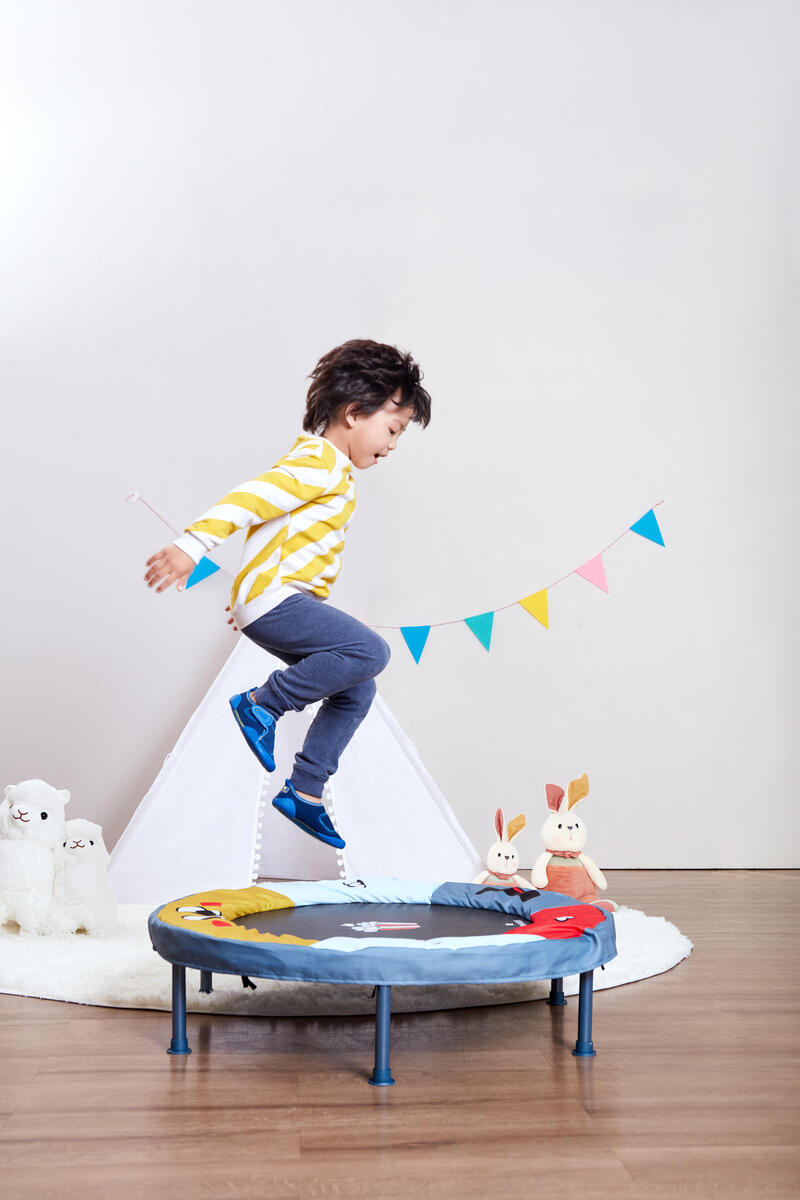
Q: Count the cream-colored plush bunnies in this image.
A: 2